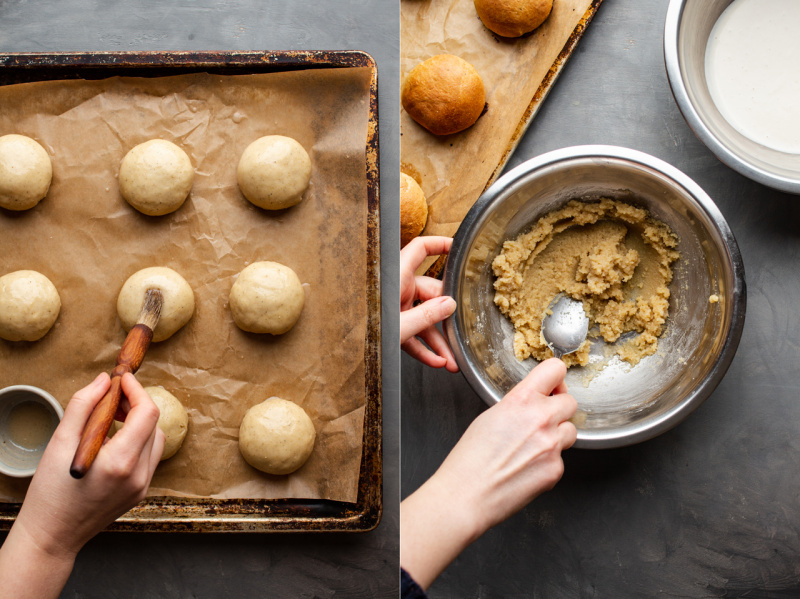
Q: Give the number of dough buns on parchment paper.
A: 8